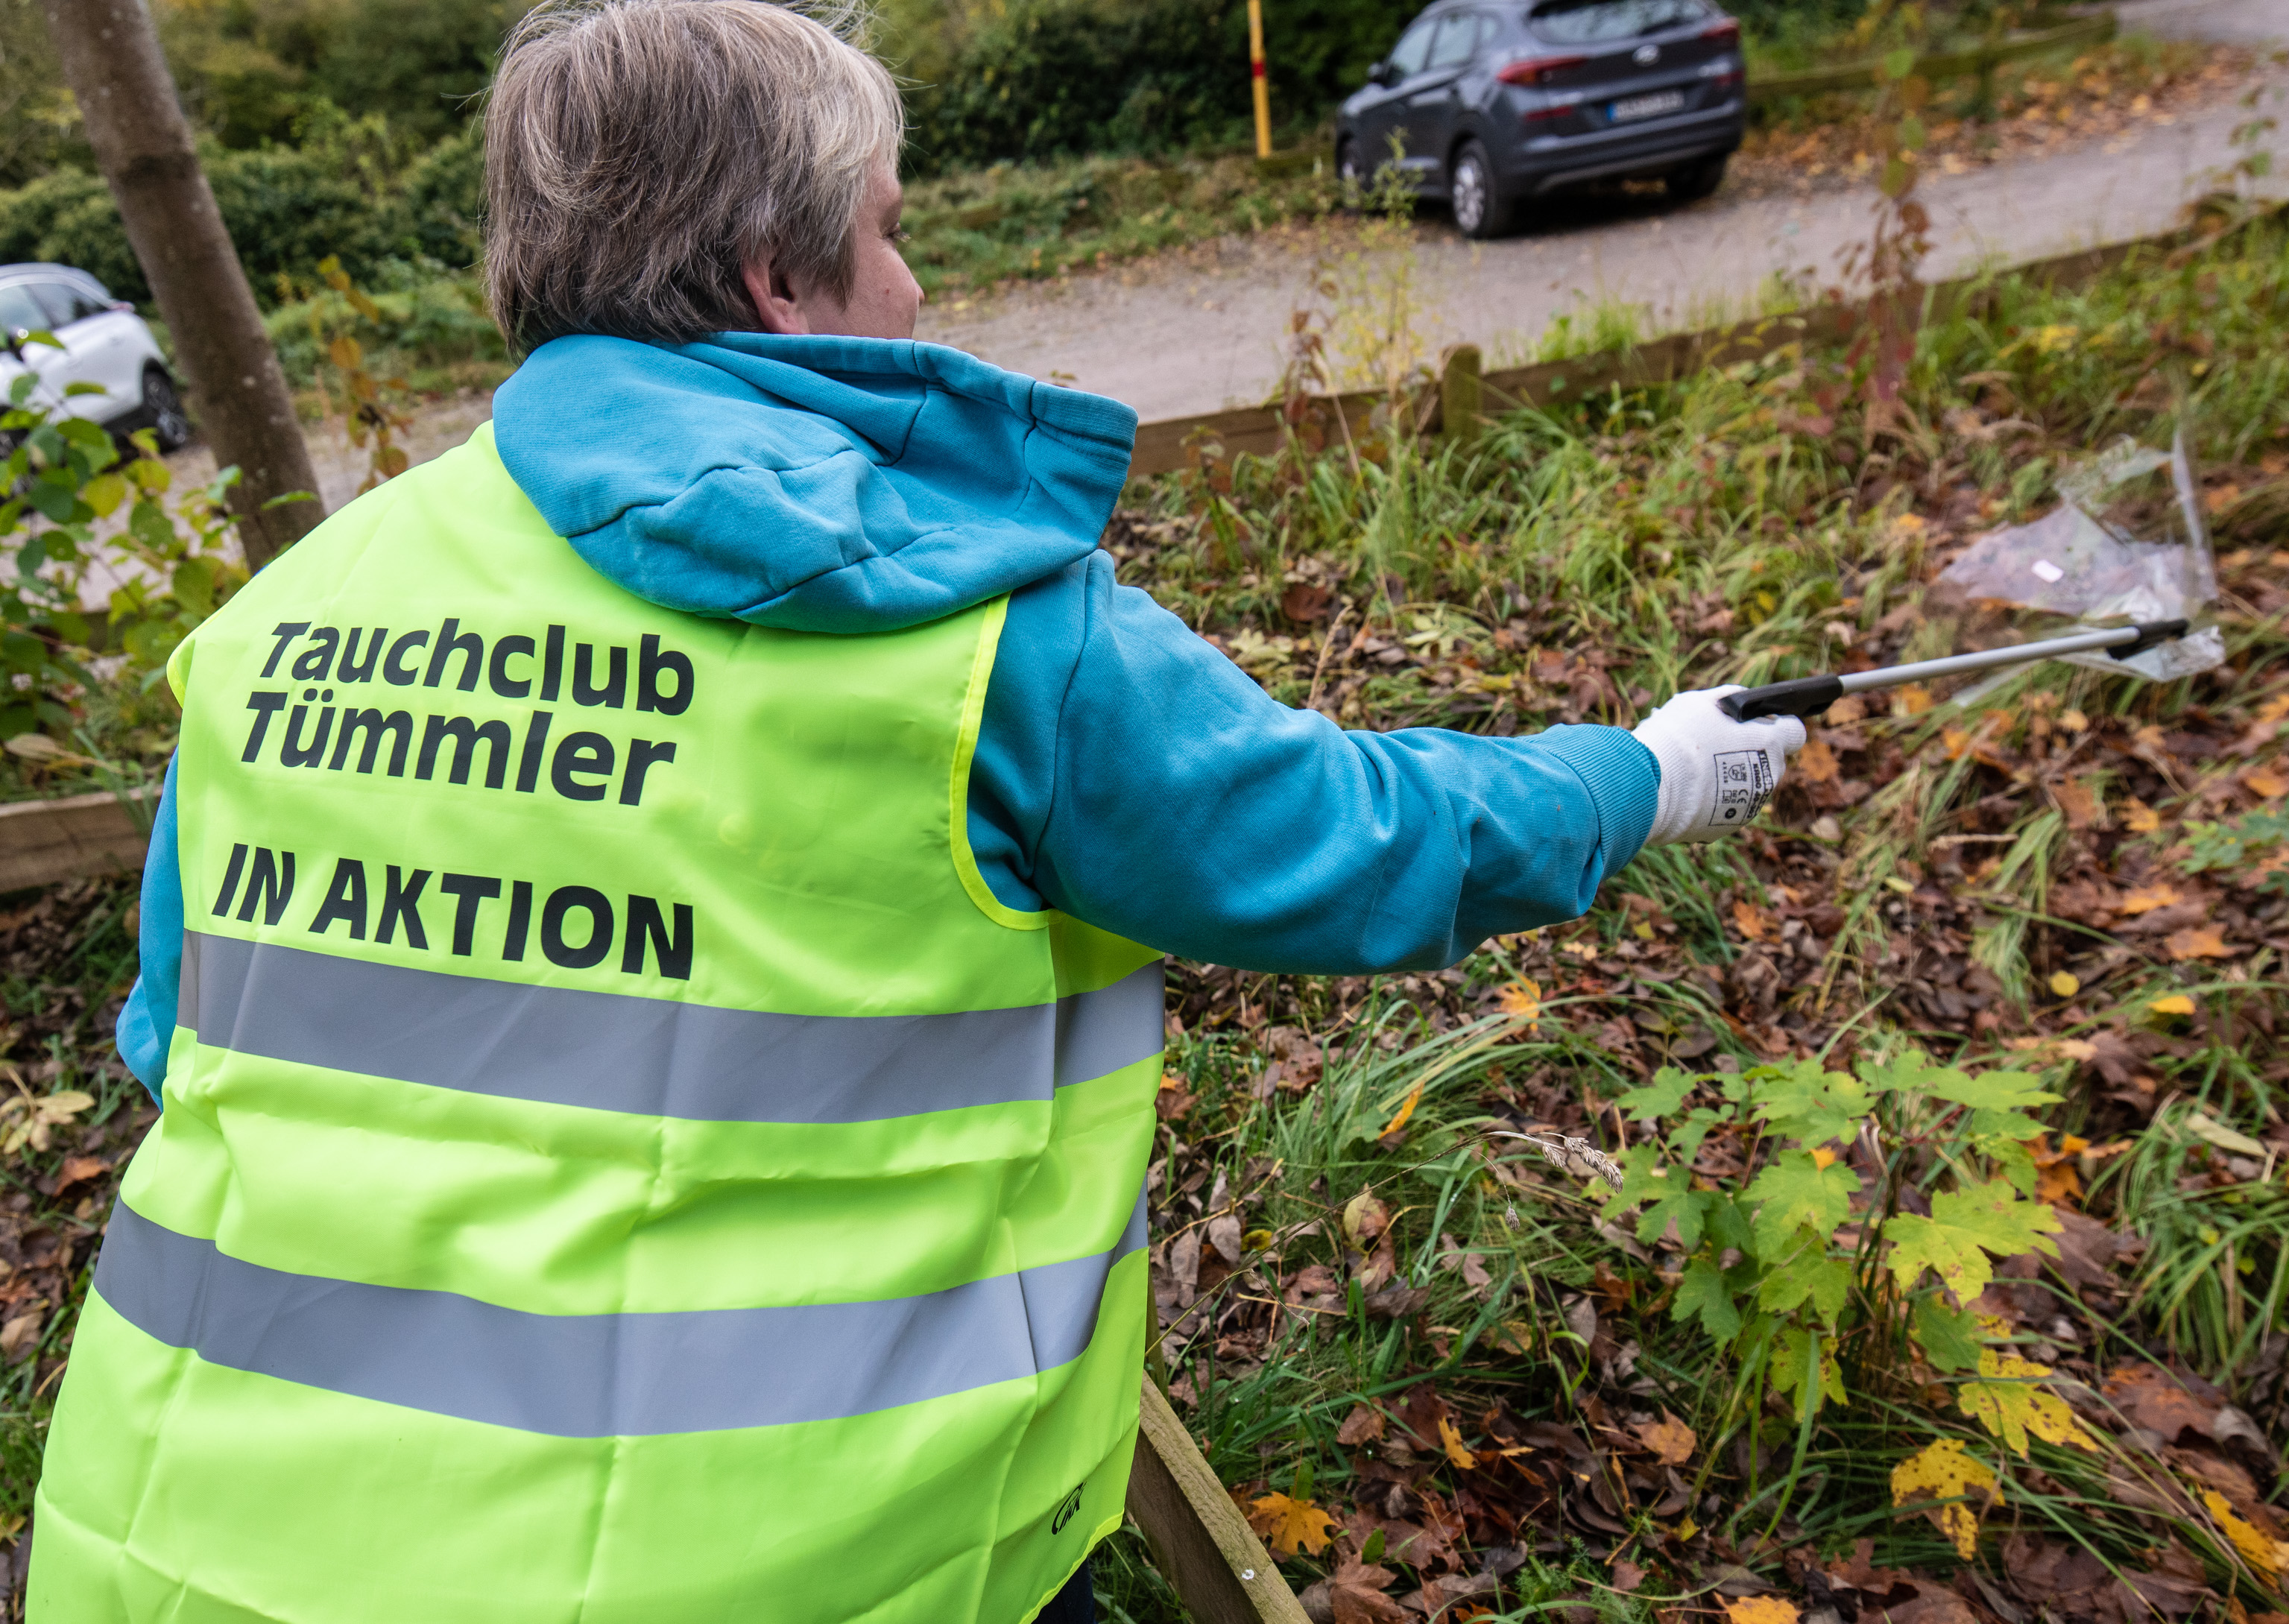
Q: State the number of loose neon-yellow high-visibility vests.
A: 1